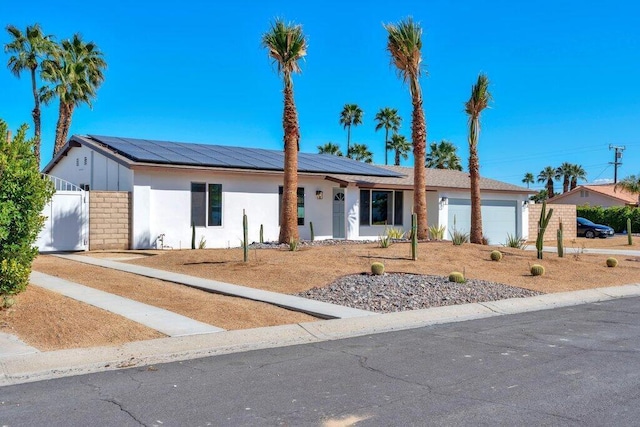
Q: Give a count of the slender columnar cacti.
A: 8